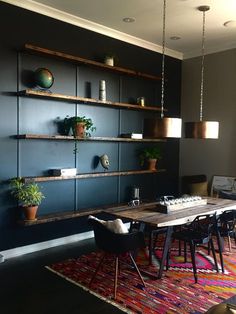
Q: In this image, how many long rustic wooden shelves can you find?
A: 5